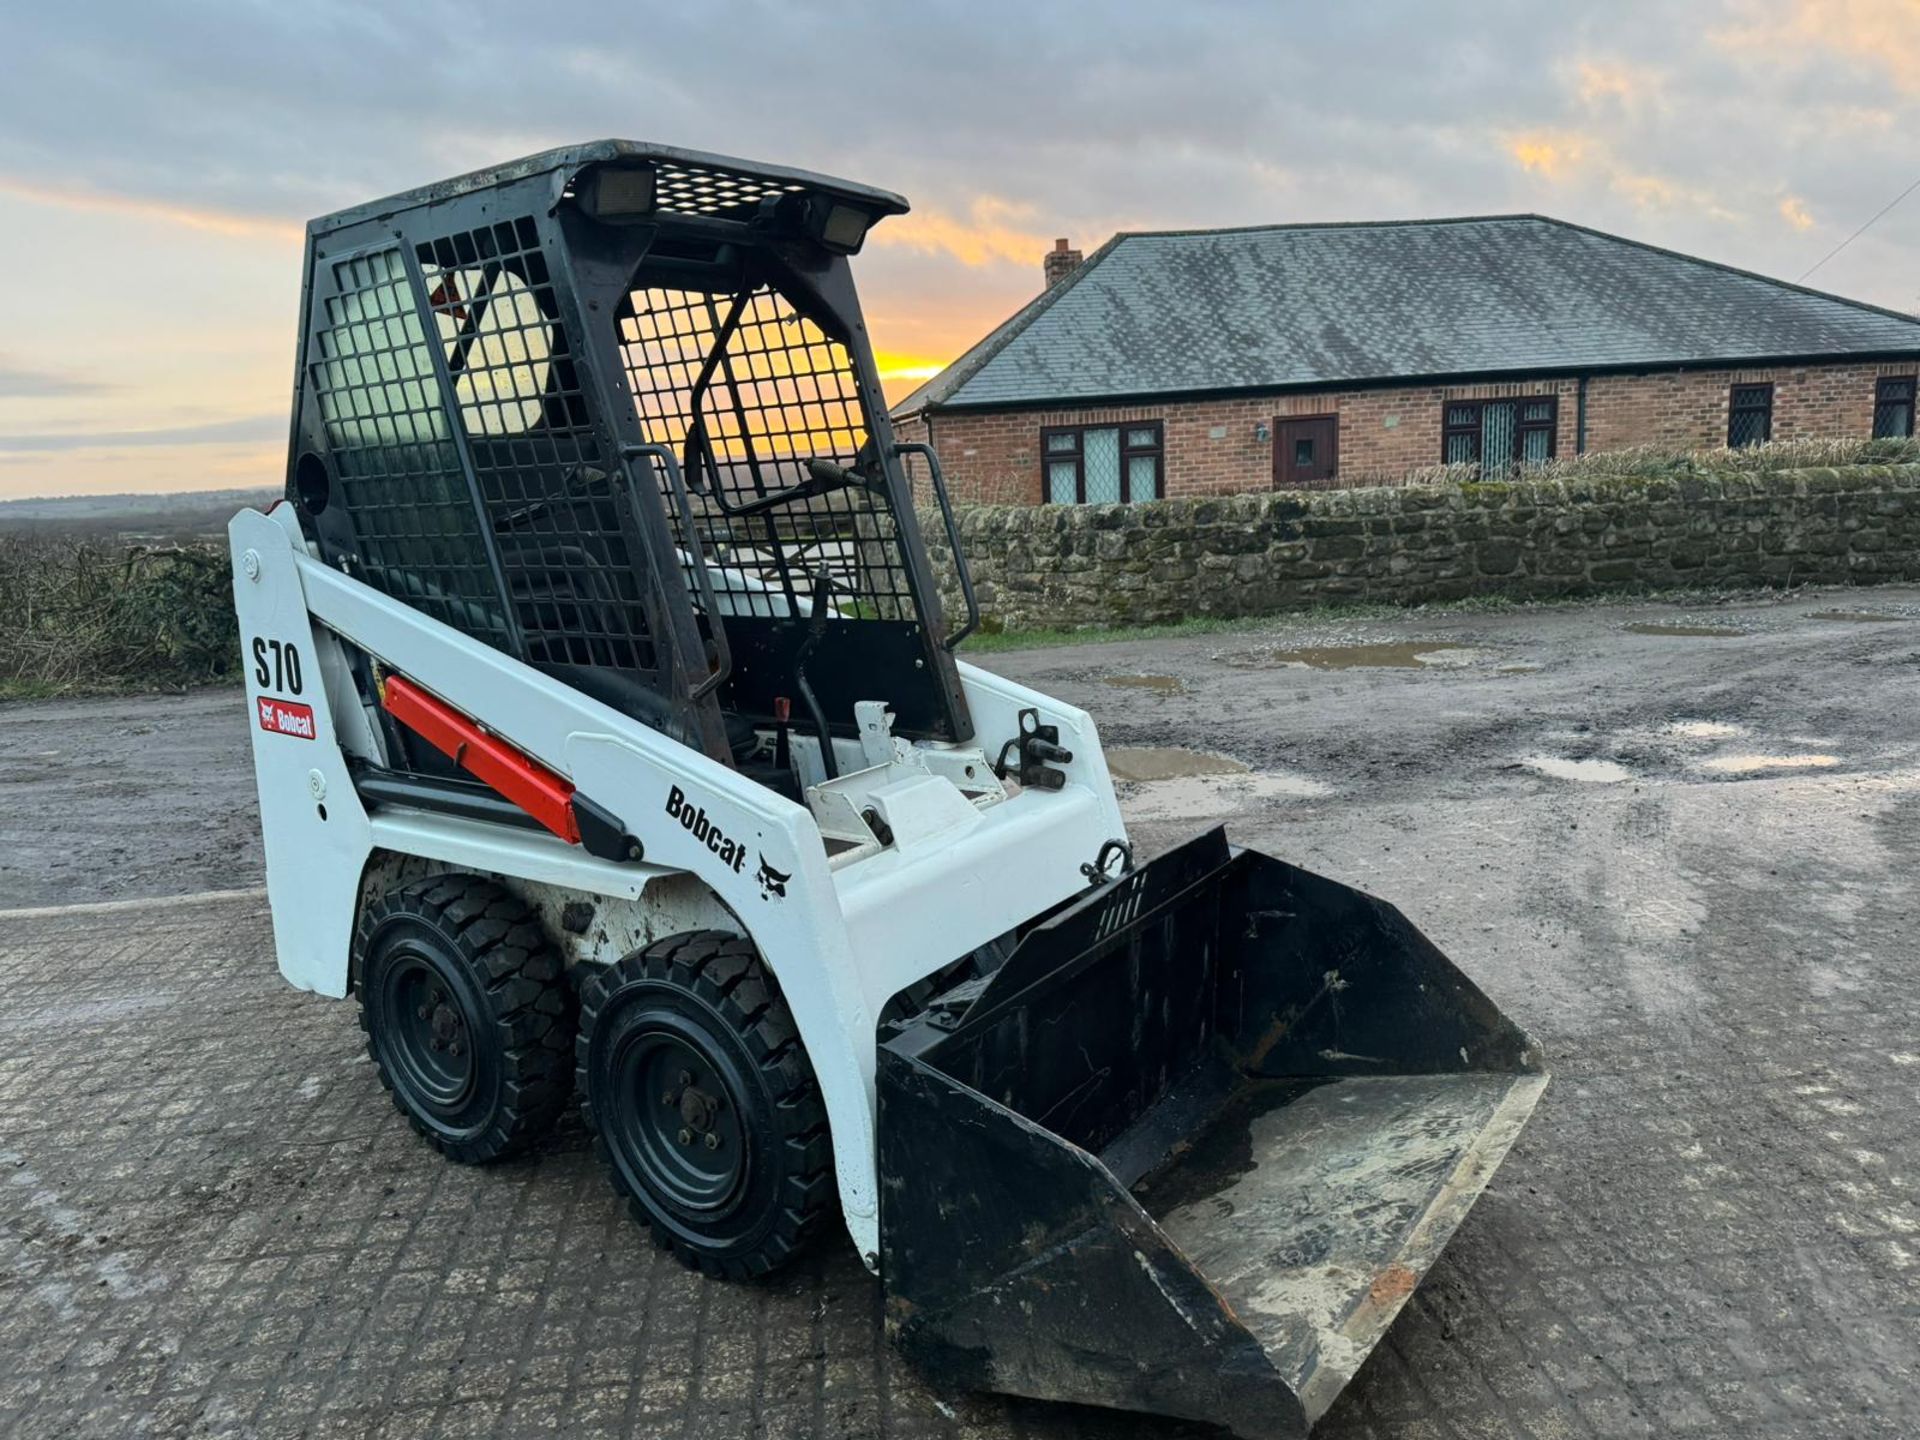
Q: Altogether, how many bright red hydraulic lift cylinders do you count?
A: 1